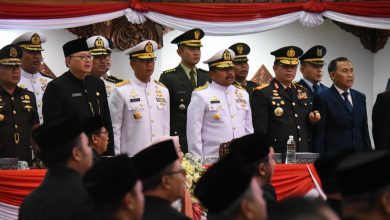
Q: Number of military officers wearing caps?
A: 9